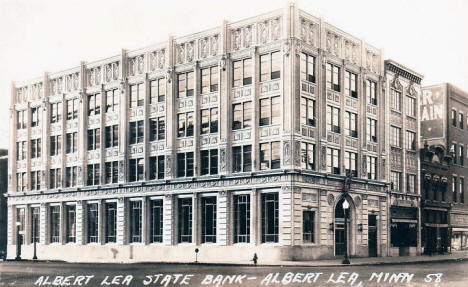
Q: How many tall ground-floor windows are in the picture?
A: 12